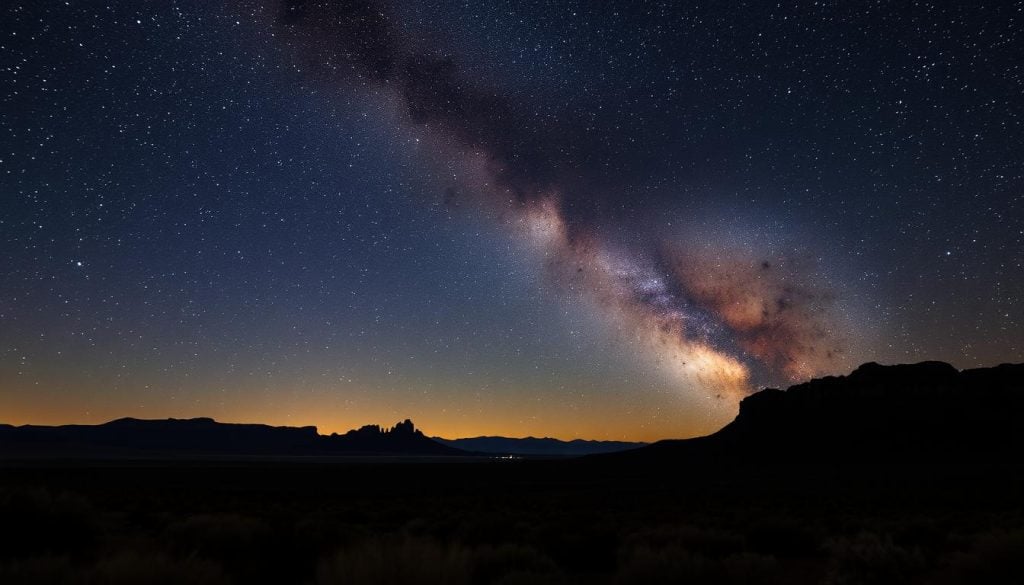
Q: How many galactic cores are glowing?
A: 1